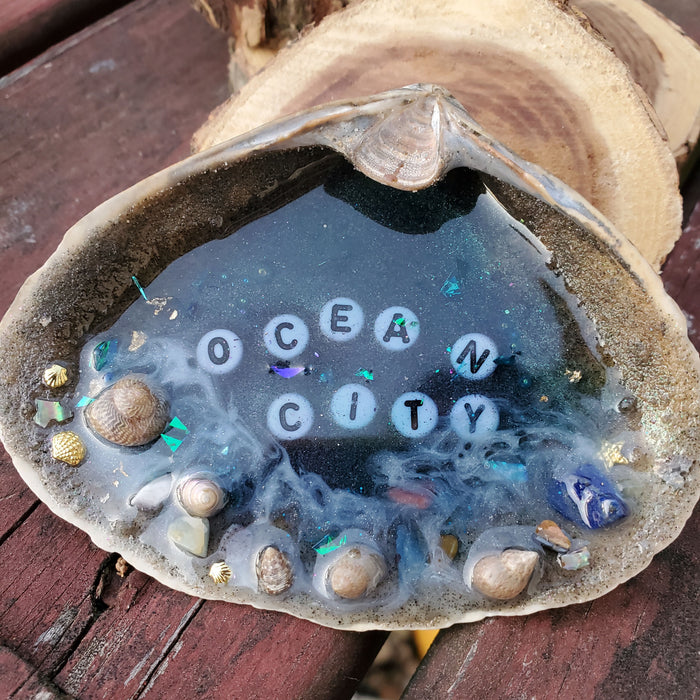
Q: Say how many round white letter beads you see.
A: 9